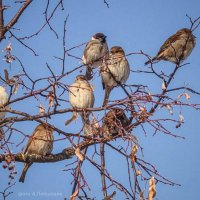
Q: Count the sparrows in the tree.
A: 7